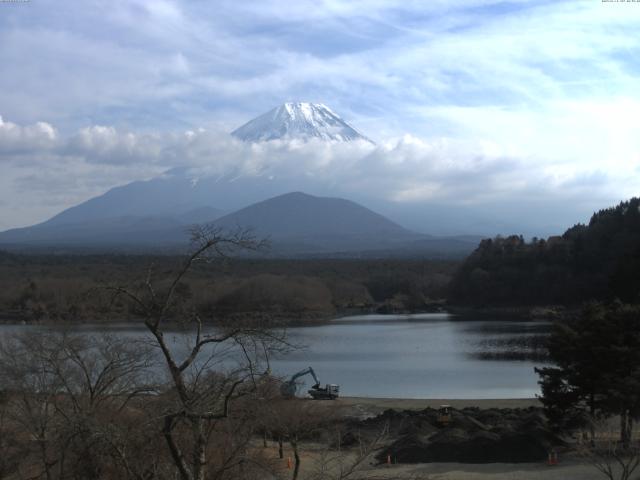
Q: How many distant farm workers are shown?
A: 0